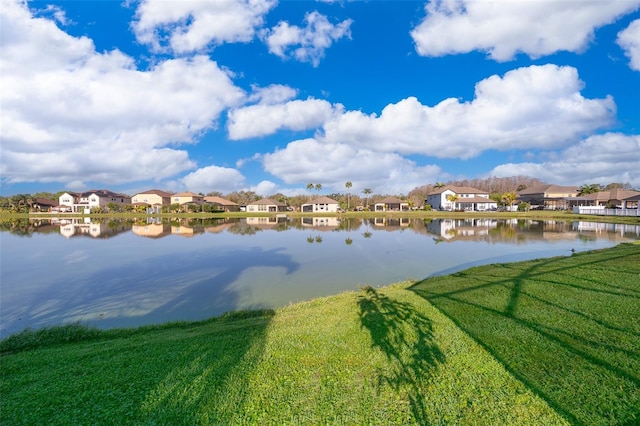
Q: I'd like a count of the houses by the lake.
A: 11